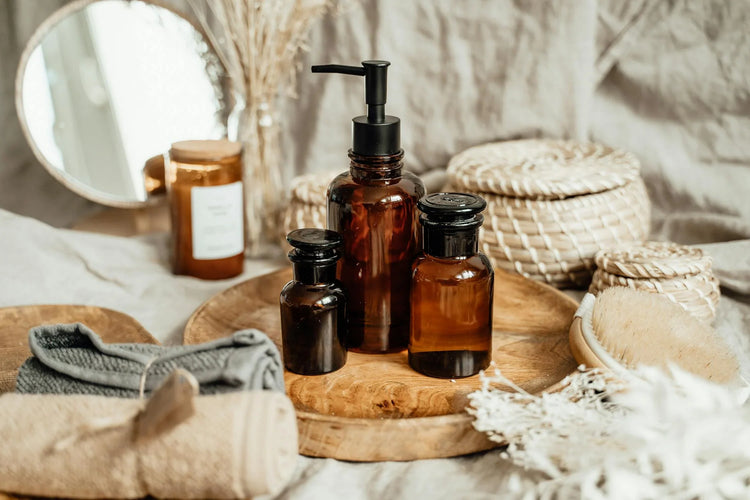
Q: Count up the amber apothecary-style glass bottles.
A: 3